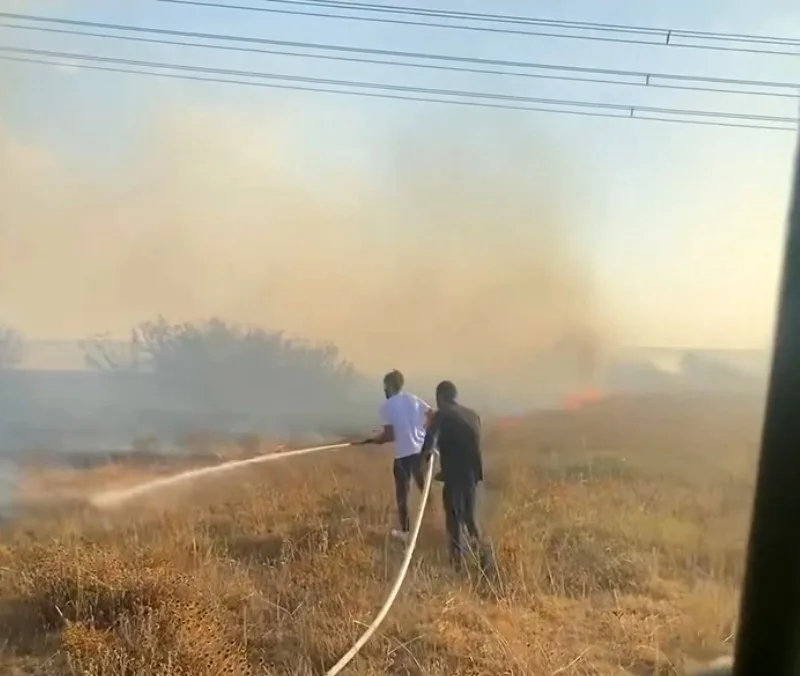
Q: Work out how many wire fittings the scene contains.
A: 3